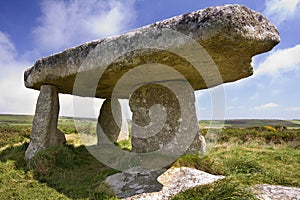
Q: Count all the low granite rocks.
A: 2